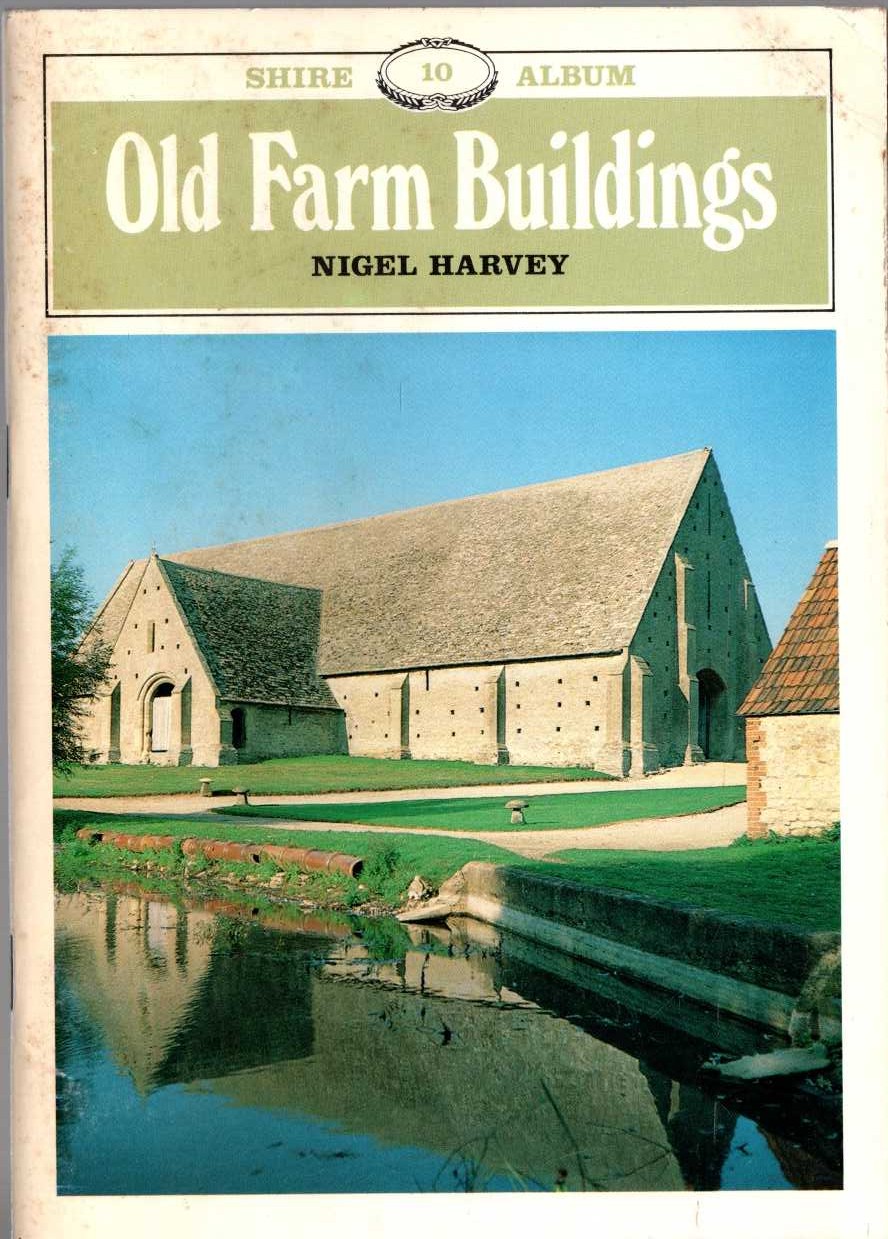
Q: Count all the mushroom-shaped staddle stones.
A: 3